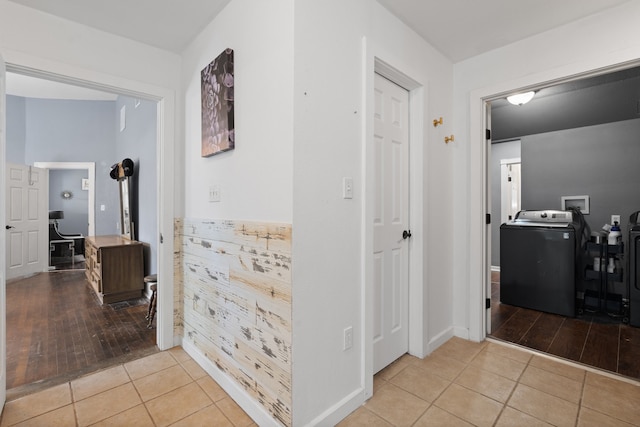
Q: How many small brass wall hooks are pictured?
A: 2